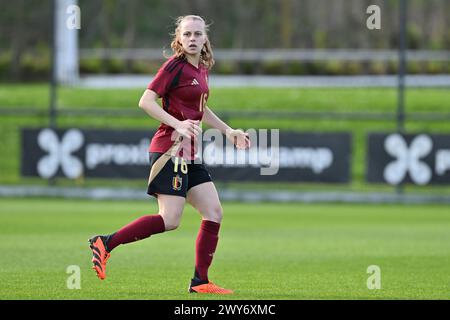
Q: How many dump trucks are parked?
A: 0